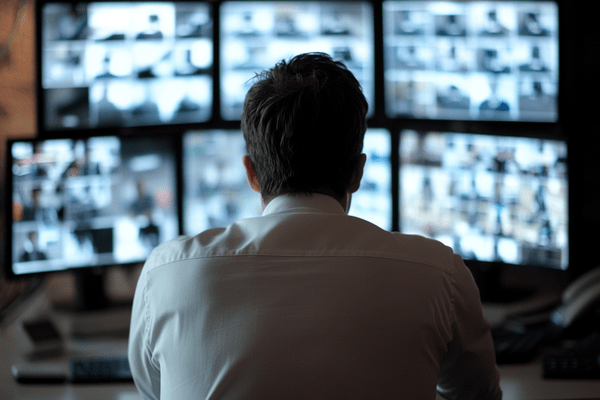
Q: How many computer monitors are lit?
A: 6